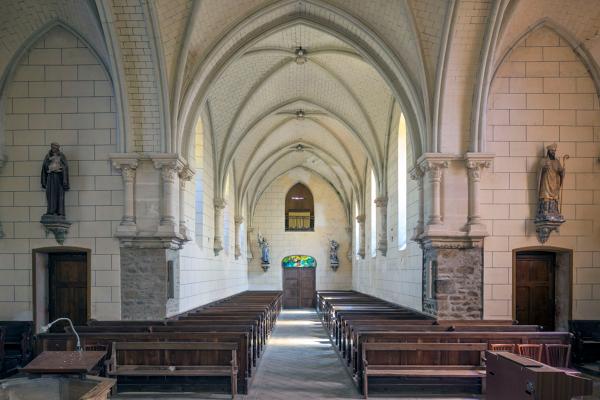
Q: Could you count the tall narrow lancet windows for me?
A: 6